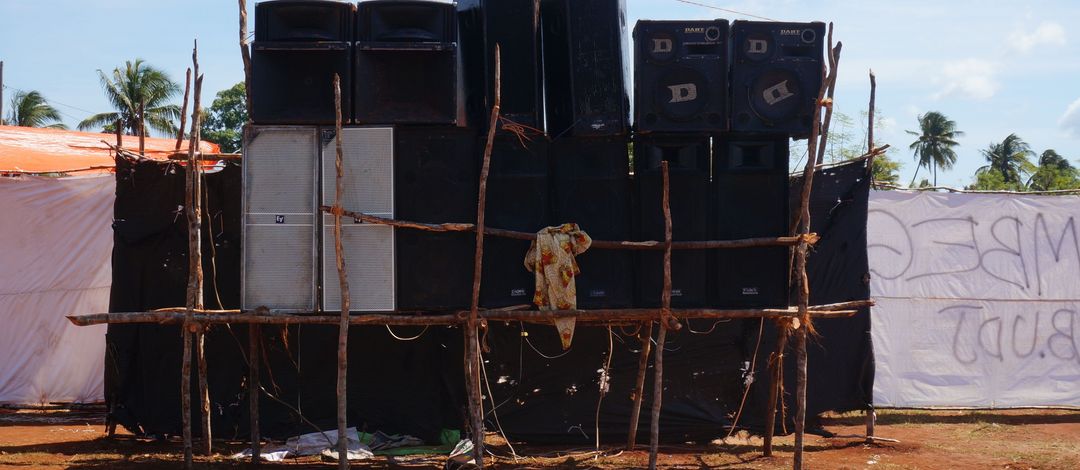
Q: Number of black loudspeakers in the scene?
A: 11